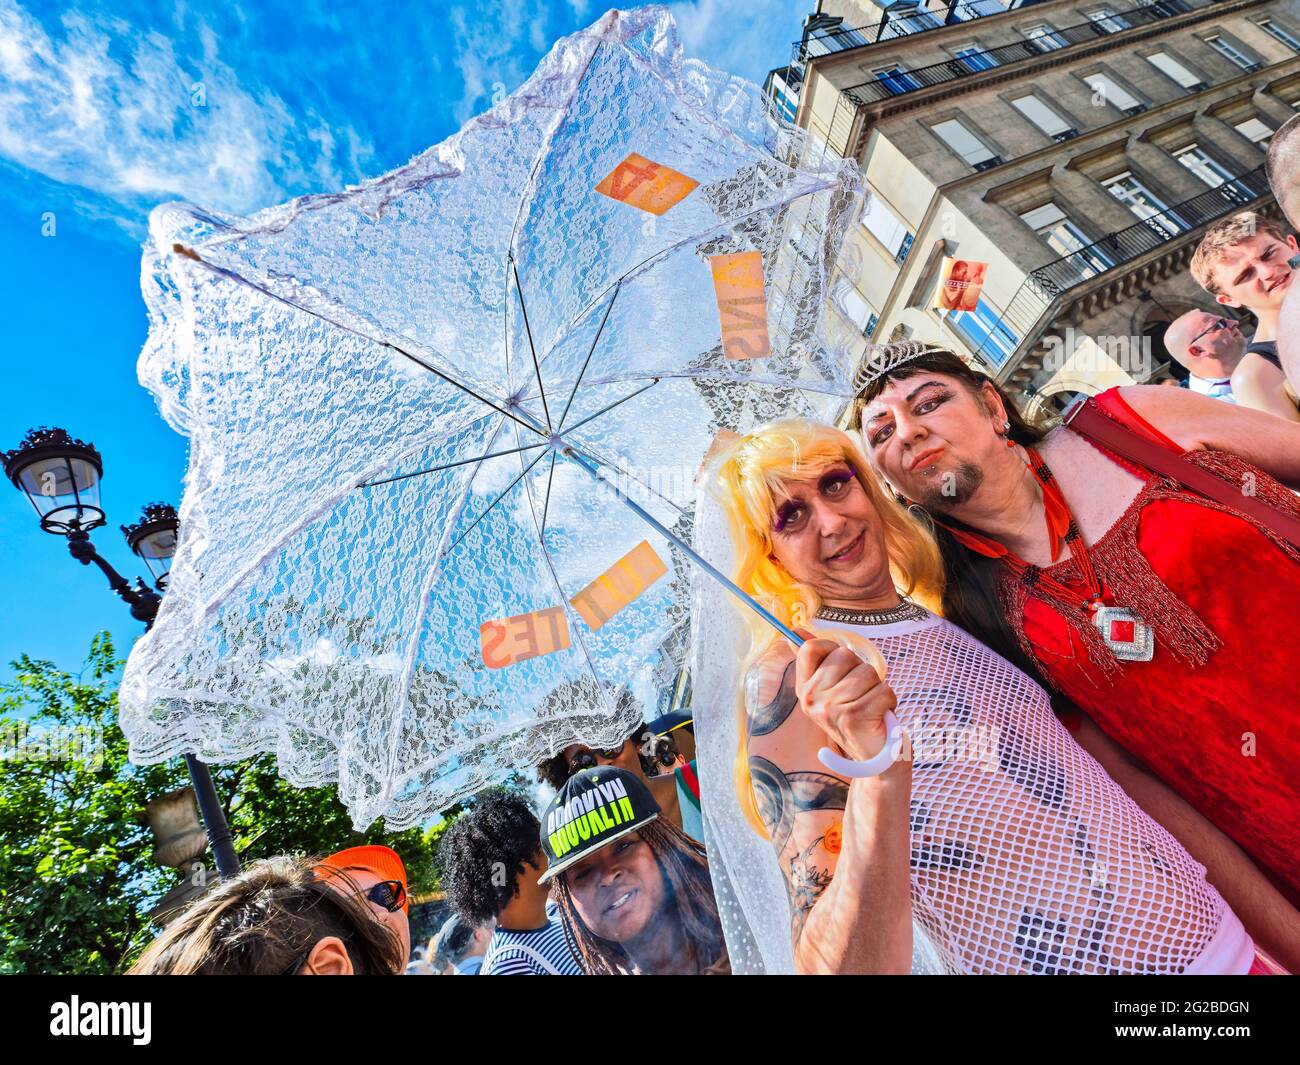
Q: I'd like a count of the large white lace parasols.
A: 1